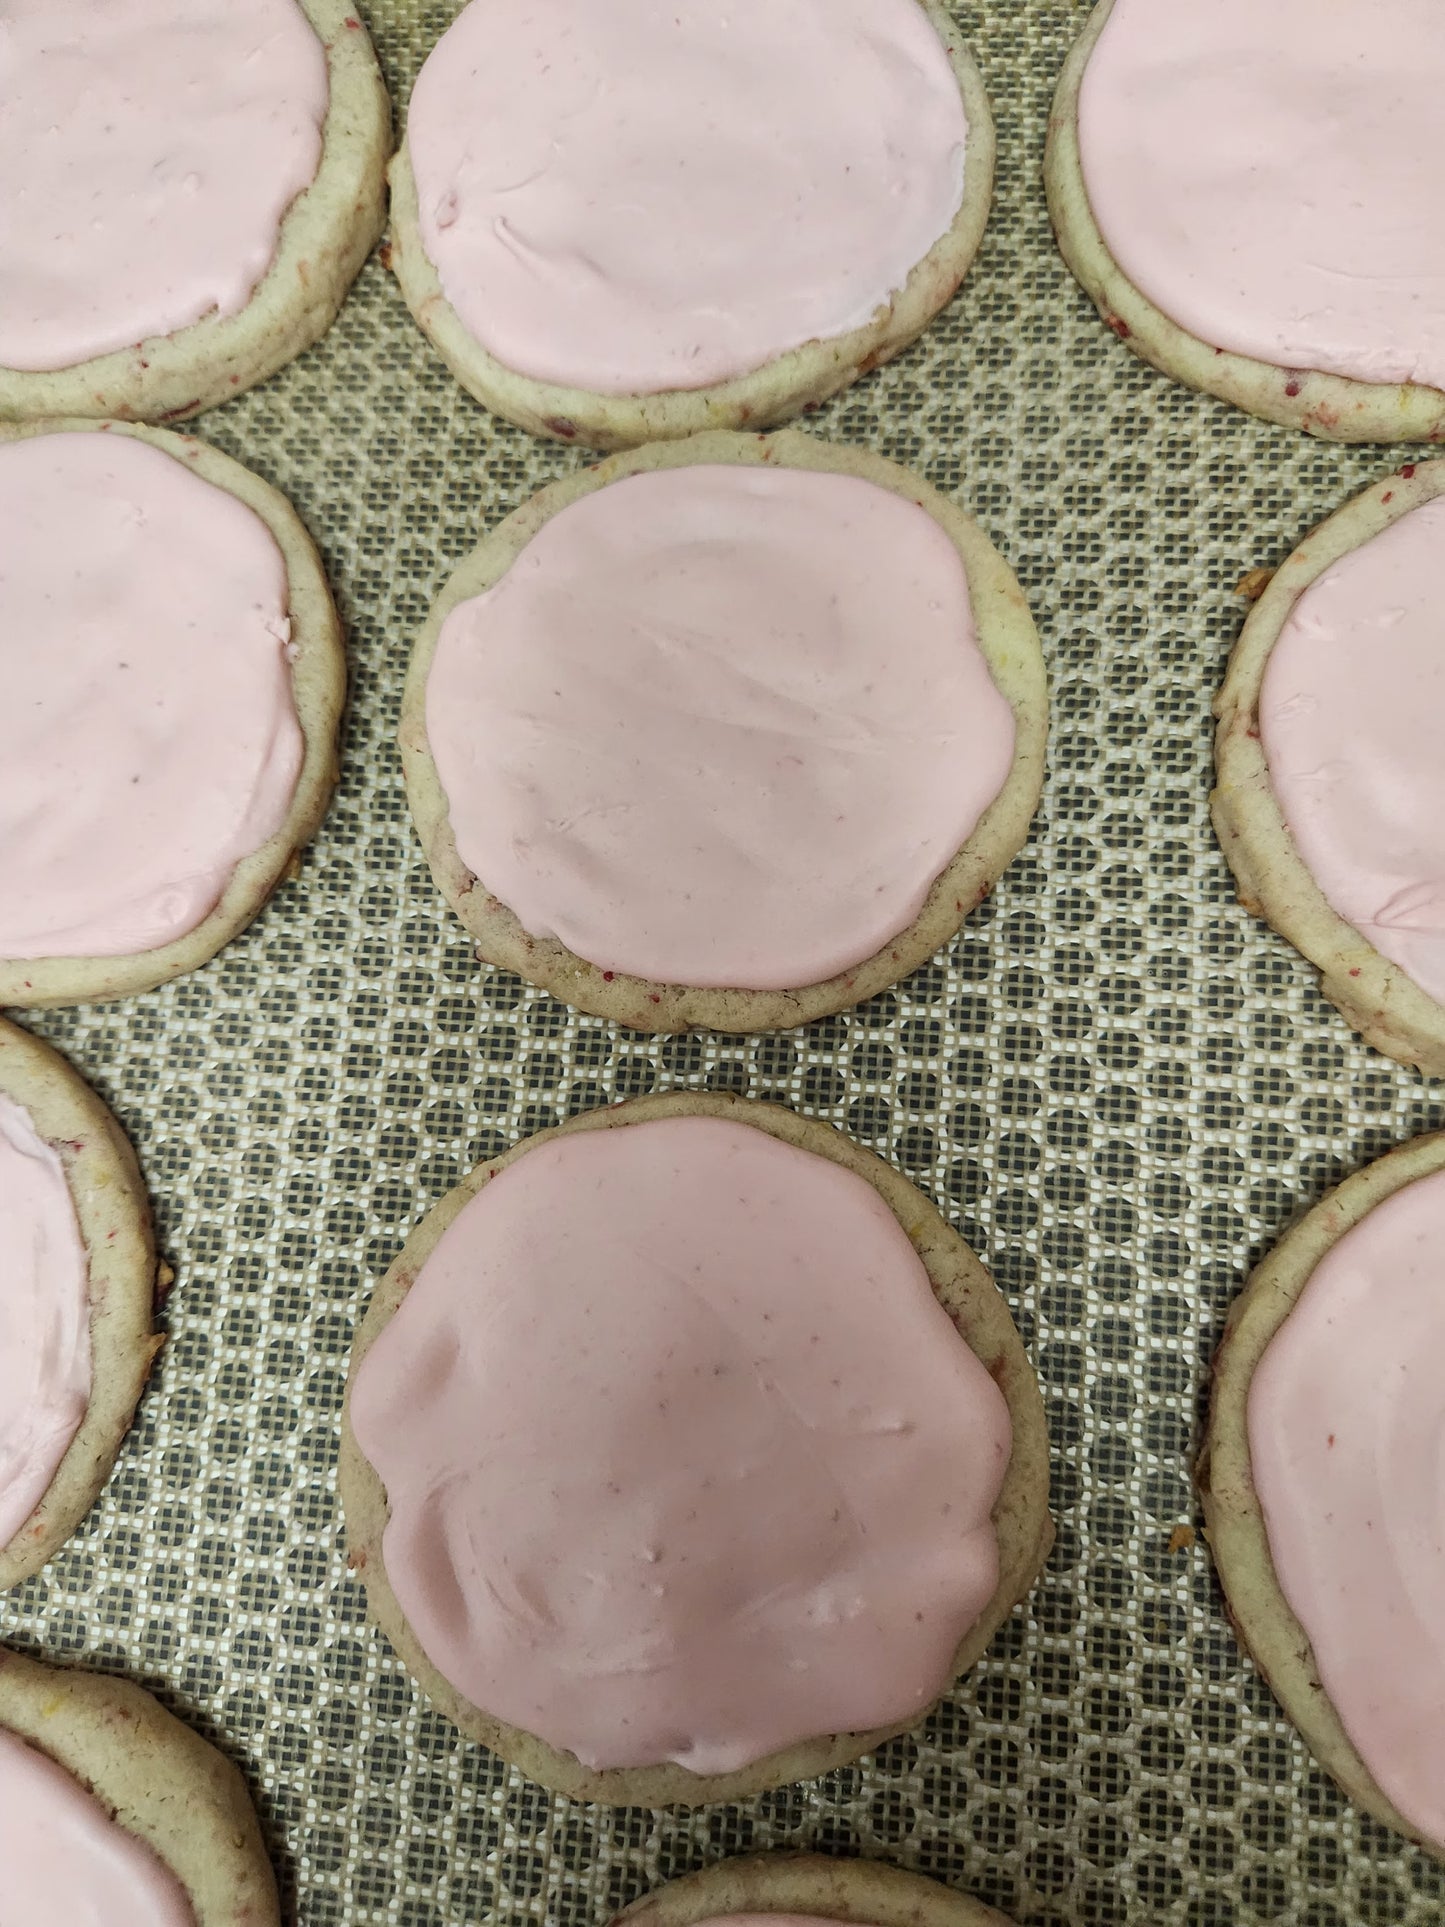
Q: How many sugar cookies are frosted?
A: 11